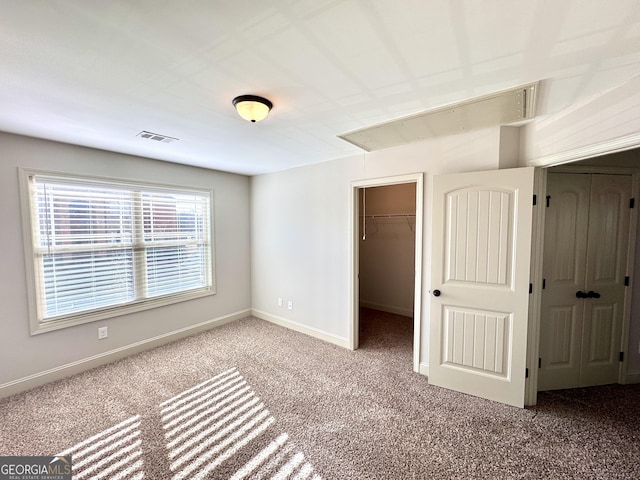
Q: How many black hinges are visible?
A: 9